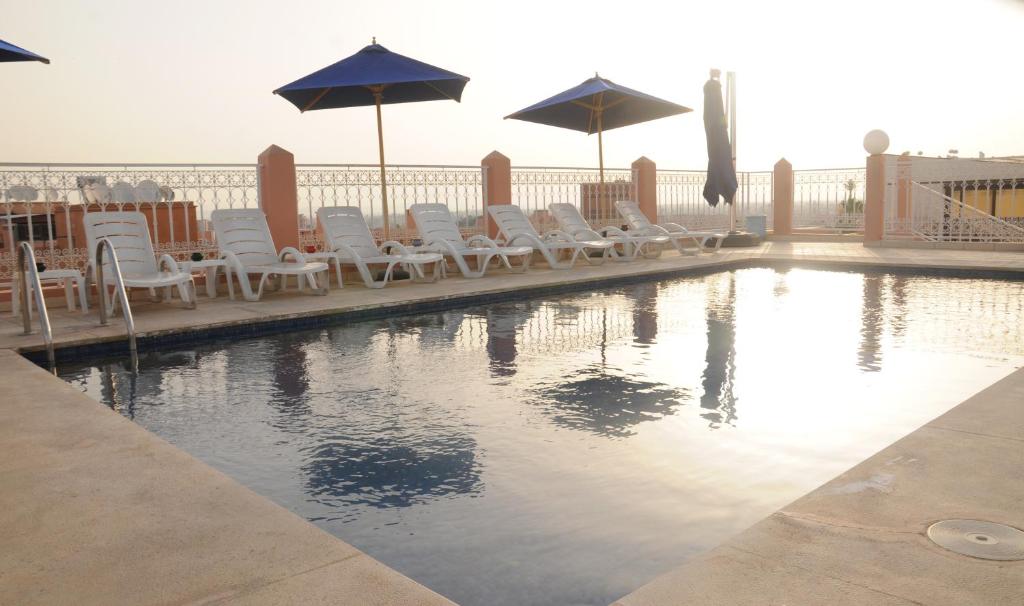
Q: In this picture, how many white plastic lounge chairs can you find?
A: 7